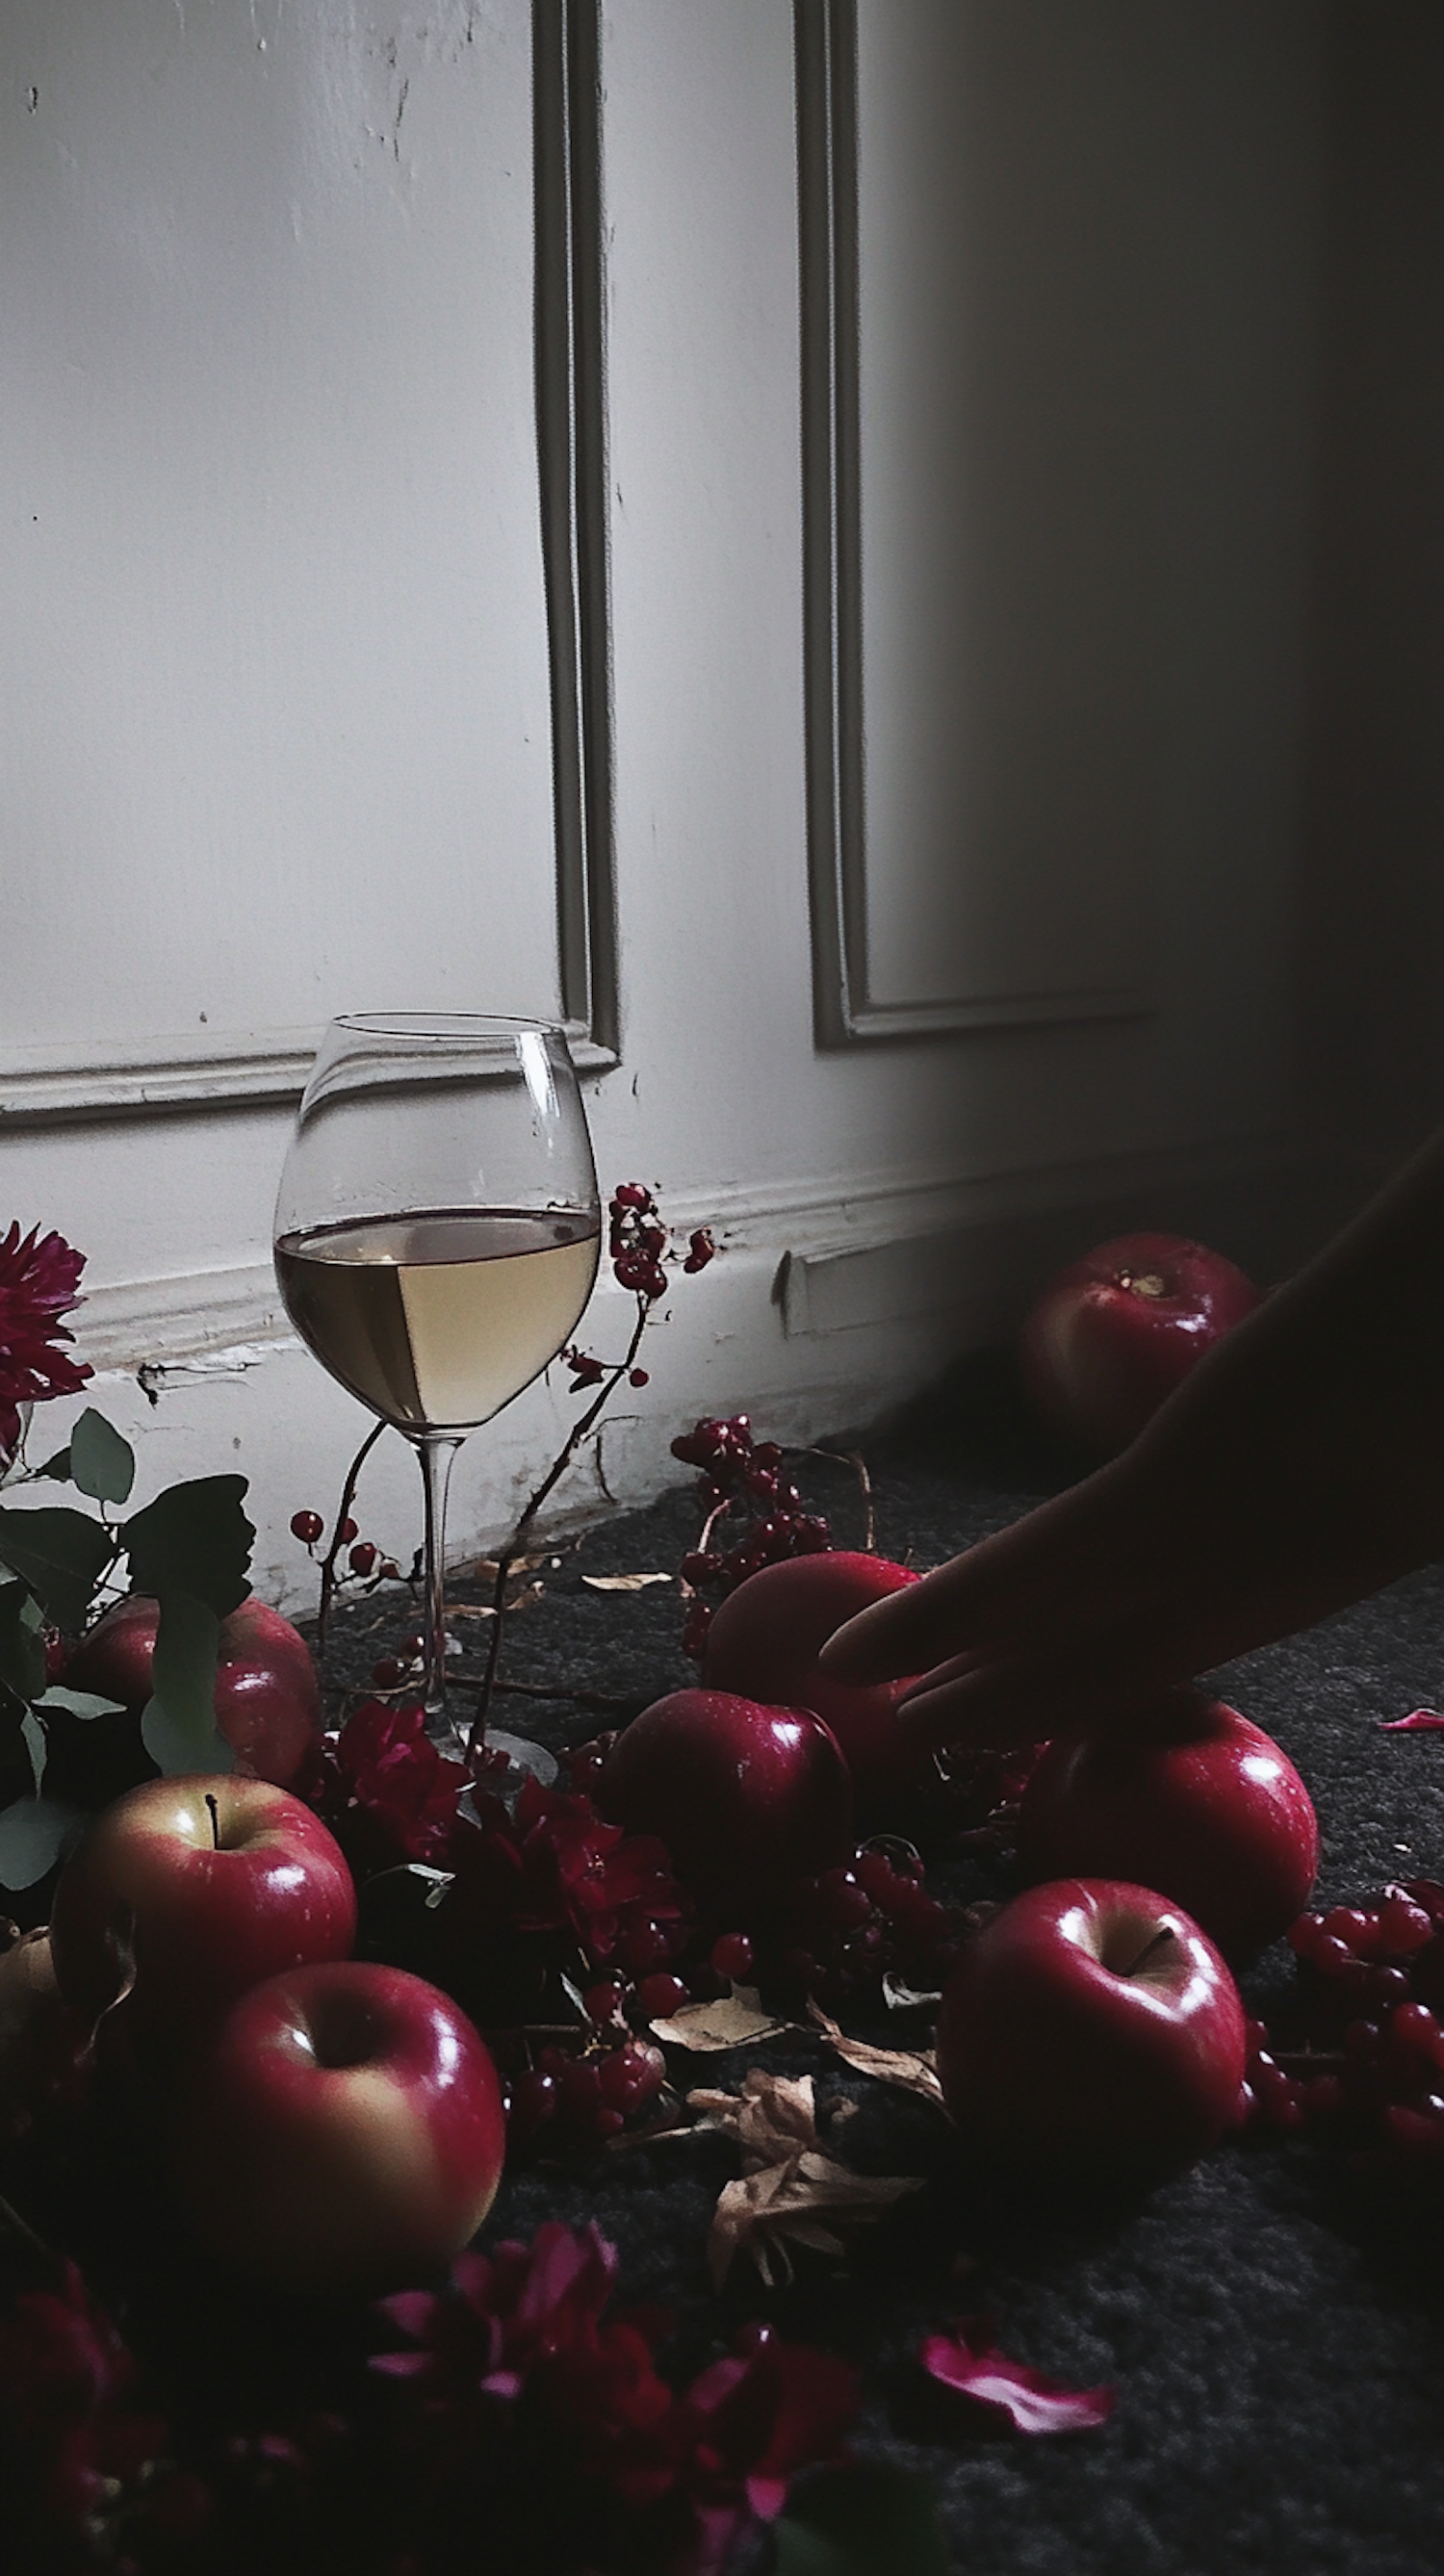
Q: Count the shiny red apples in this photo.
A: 8